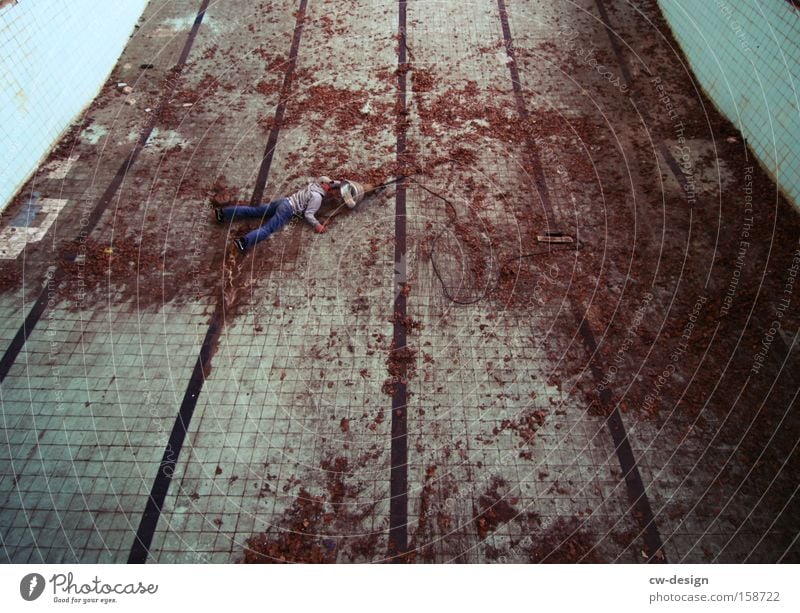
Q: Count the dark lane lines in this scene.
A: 5